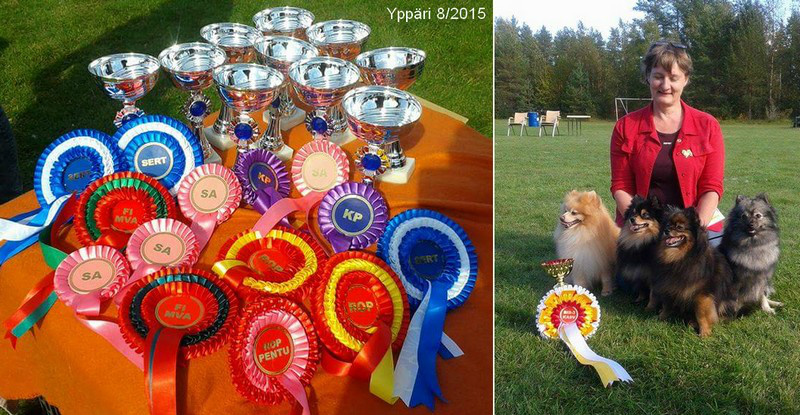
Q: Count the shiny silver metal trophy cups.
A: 10